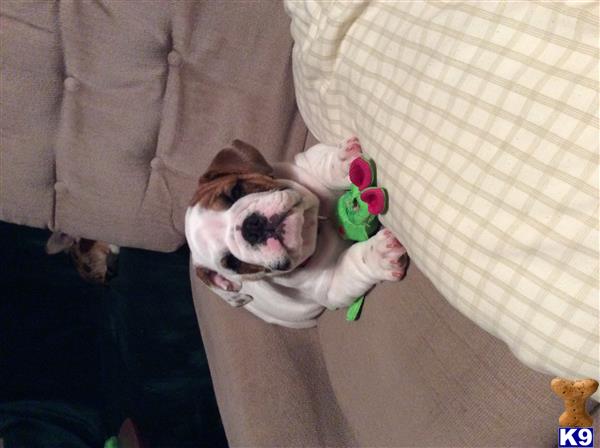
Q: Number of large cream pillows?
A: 1